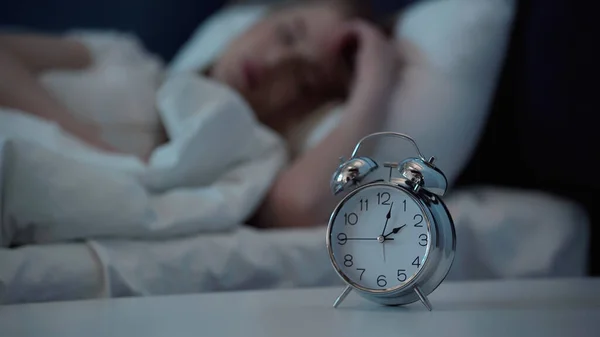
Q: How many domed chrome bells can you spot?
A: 2